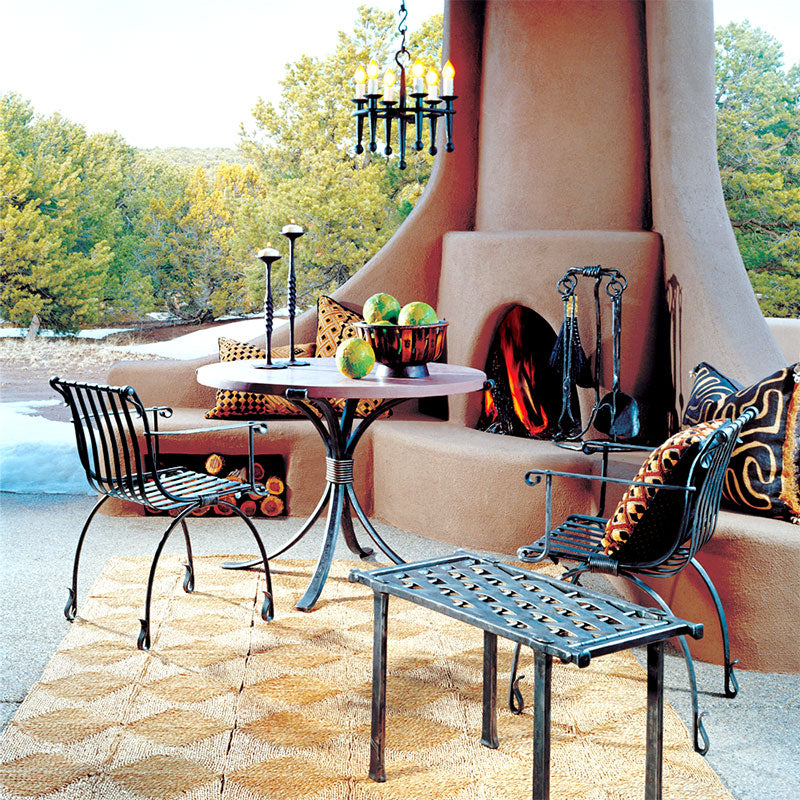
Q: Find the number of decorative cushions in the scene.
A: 5